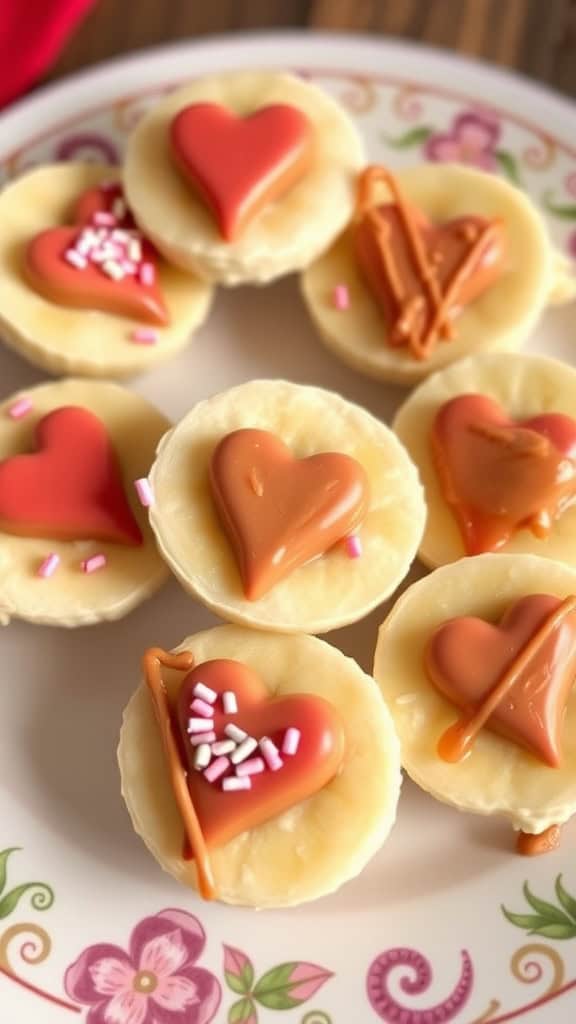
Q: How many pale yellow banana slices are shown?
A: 8